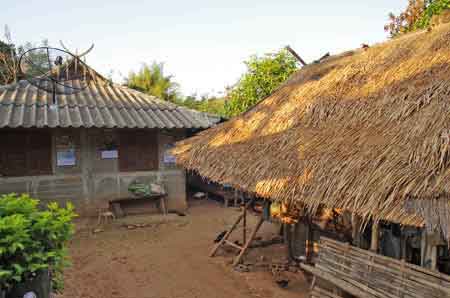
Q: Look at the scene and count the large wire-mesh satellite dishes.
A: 1